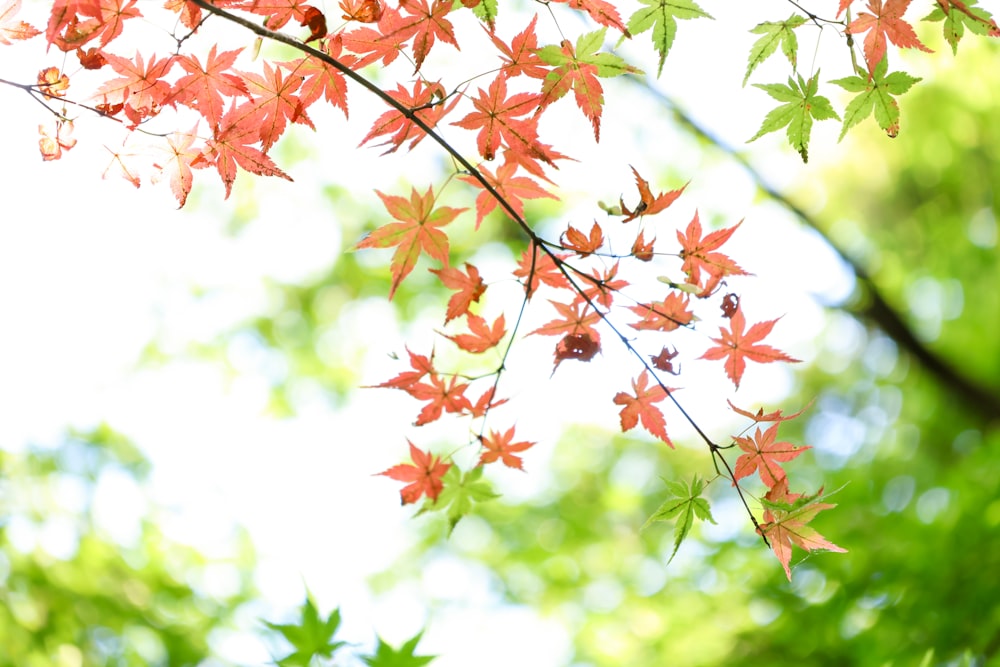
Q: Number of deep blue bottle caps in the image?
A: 0